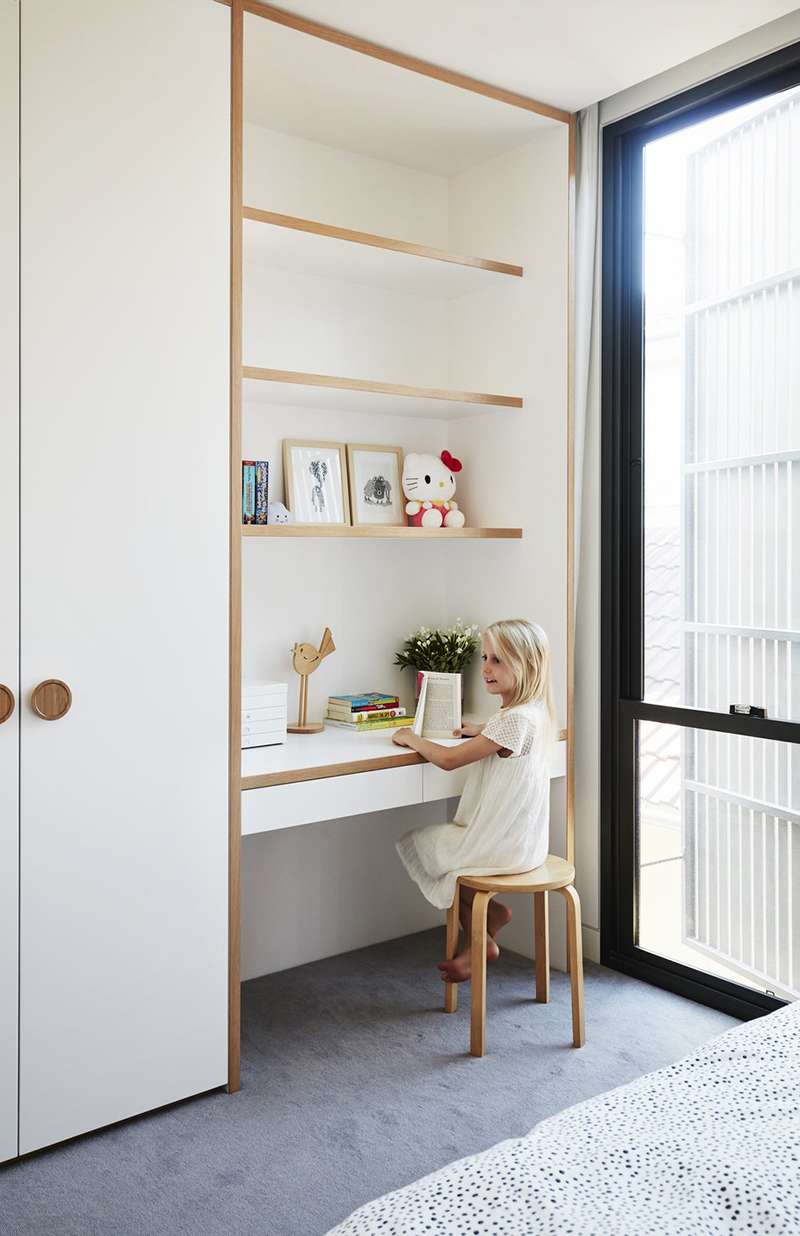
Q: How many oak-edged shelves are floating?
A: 3